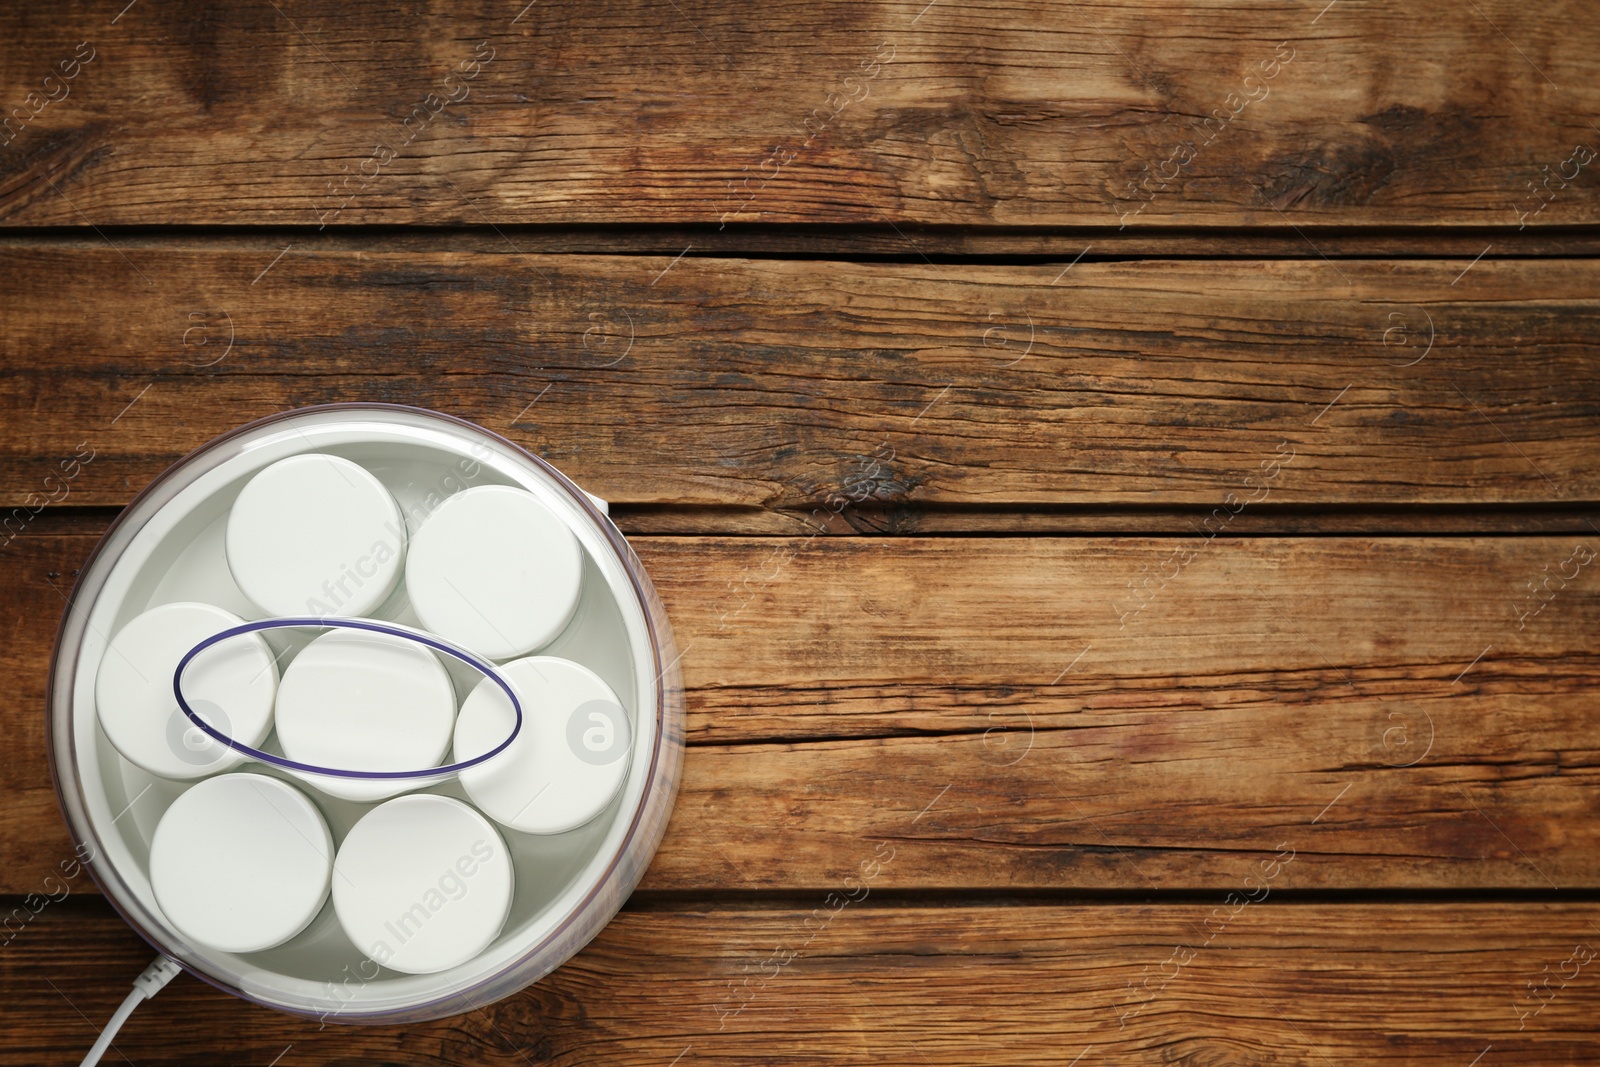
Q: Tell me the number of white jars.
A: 7